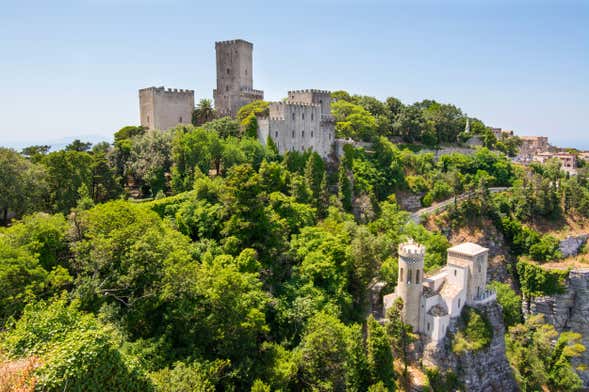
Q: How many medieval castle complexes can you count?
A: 2